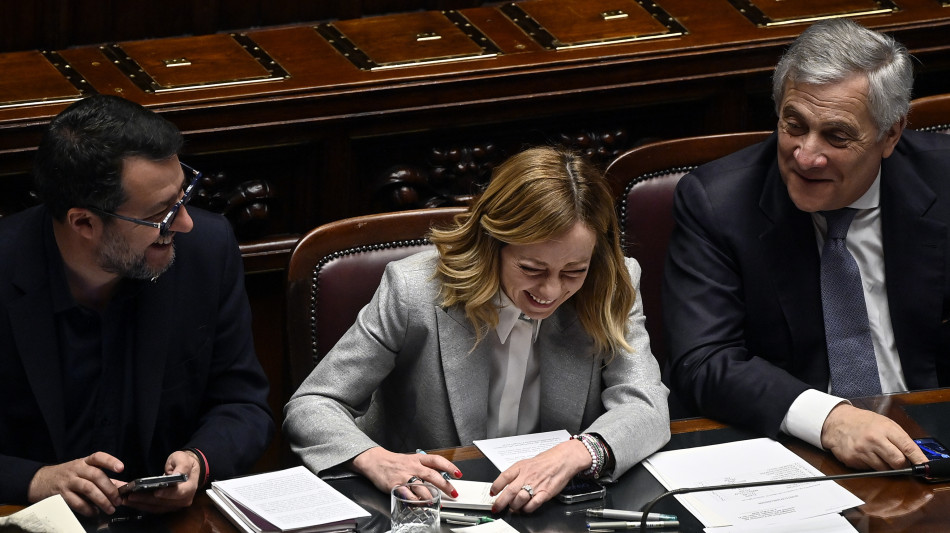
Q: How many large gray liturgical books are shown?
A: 0